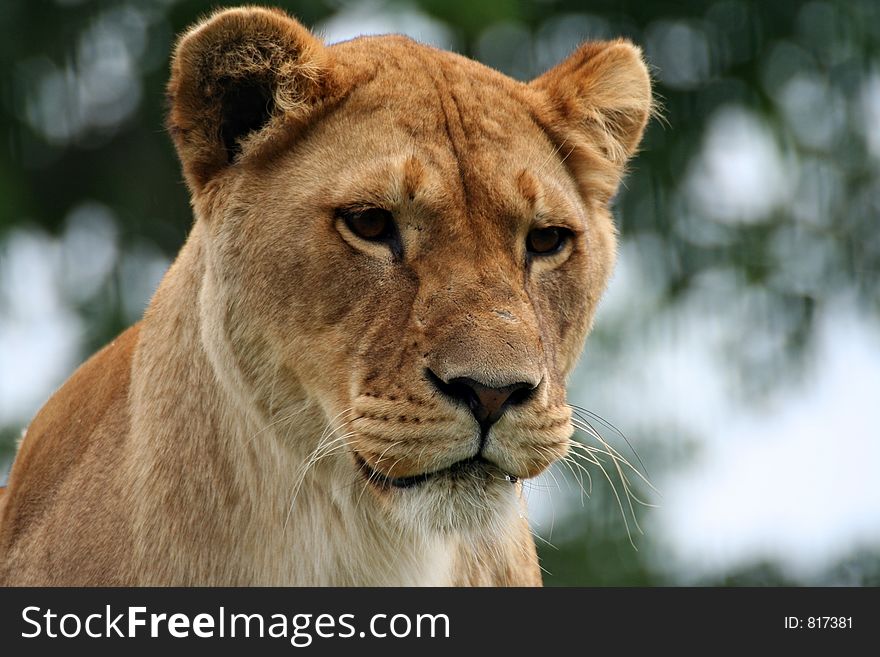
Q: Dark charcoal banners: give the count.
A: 1